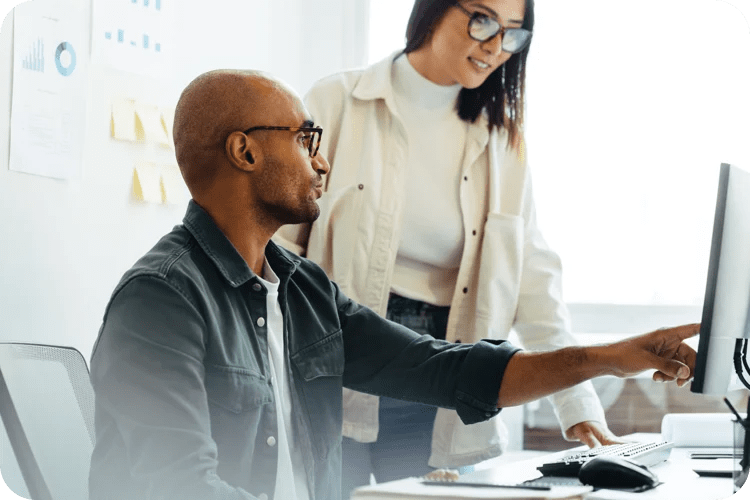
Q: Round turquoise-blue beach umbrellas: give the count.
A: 0